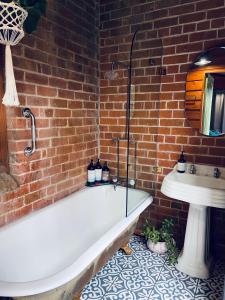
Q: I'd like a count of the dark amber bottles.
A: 4